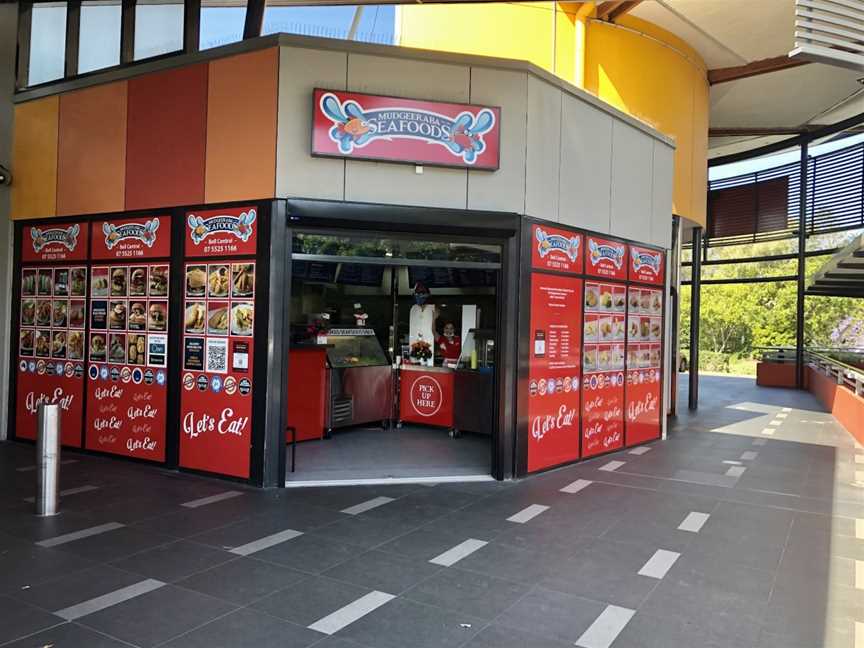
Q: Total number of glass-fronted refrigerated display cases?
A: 1